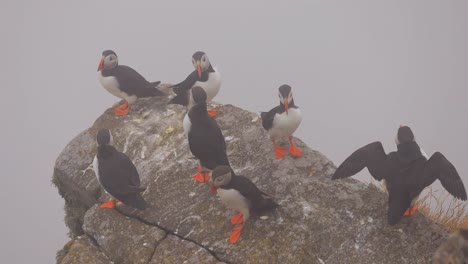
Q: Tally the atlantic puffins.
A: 7